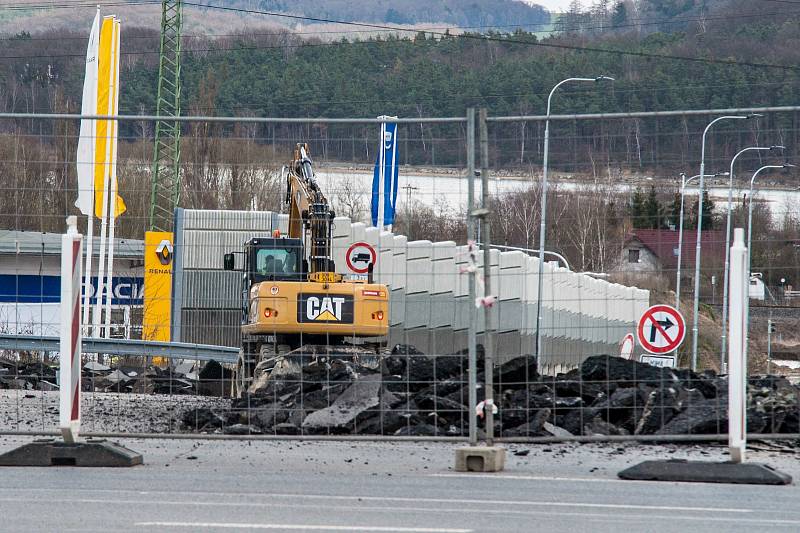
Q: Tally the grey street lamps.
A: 5